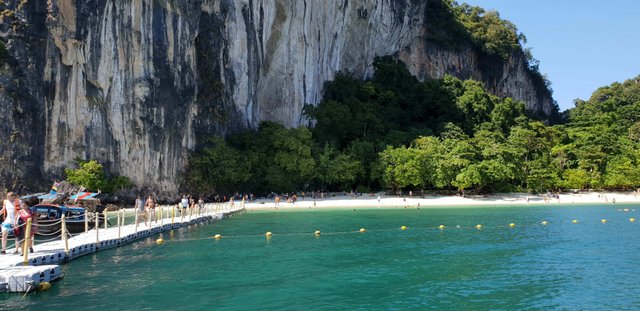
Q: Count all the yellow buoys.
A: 14